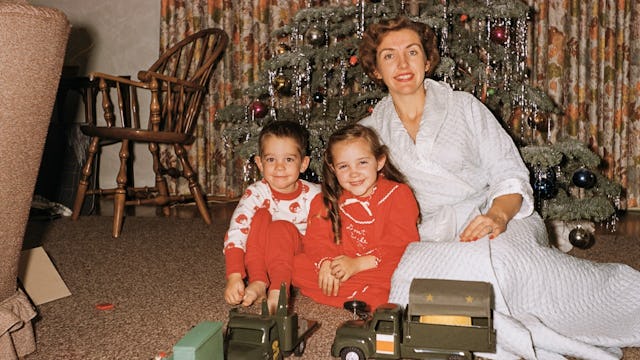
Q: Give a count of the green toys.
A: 3